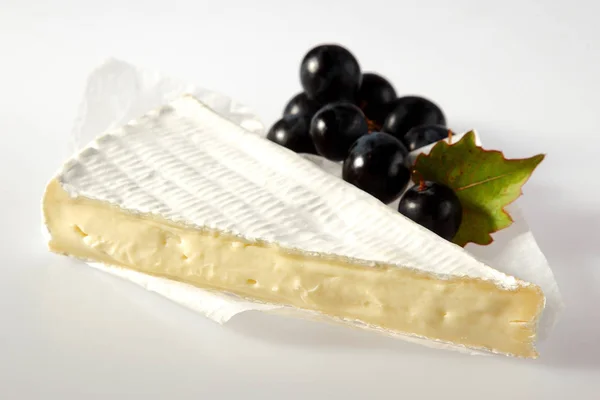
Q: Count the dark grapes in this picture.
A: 9